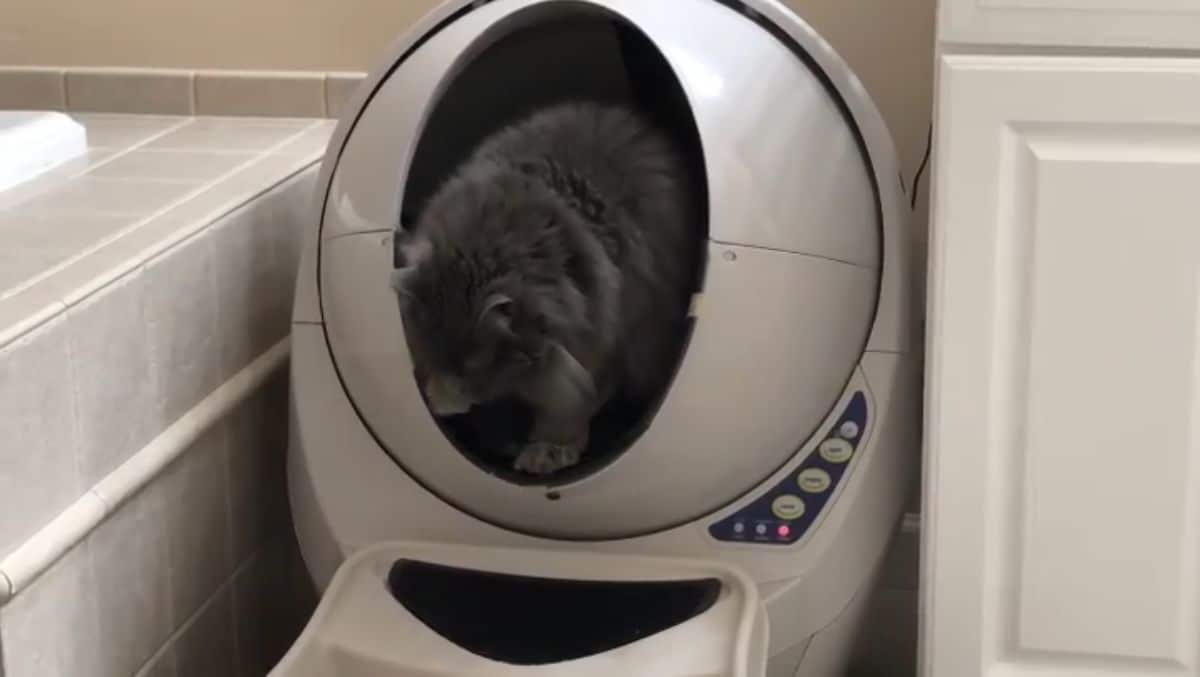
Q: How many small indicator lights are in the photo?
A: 3